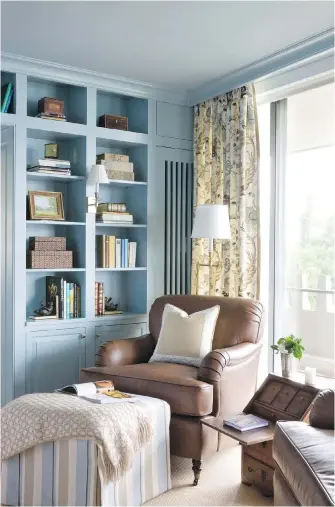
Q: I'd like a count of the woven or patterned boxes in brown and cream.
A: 2